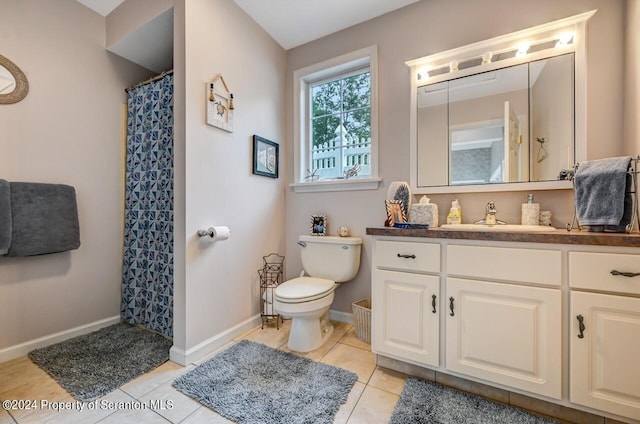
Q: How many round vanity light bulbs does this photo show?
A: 5